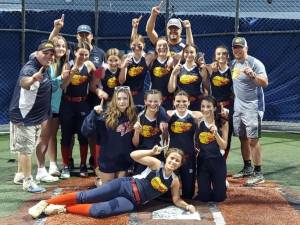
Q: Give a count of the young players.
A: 12